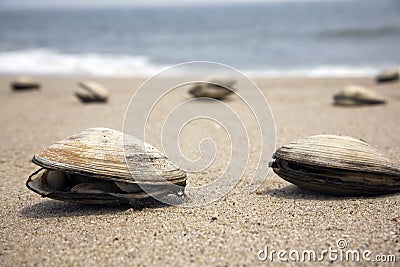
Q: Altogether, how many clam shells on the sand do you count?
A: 7